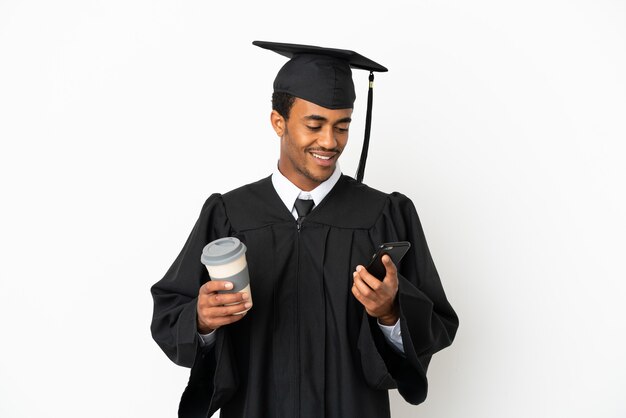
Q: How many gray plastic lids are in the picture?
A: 1